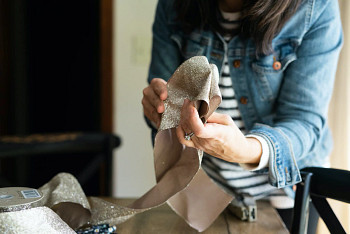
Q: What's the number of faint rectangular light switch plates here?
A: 1